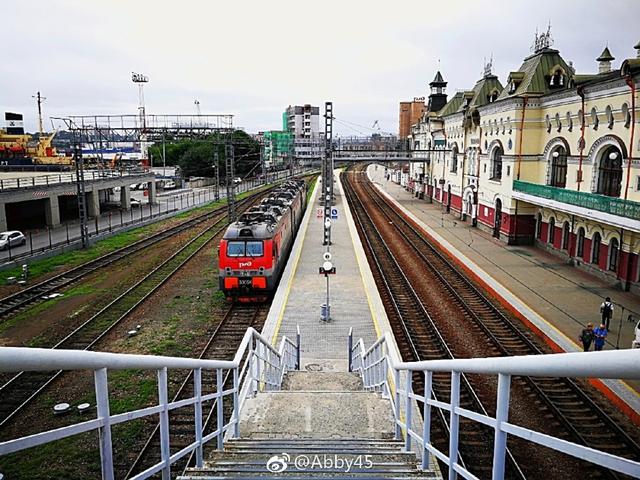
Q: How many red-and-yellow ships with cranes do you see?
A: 1